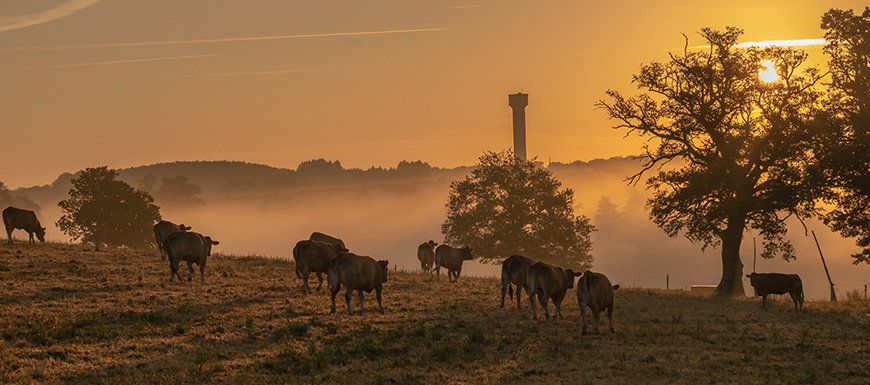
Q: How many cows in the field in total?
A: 12